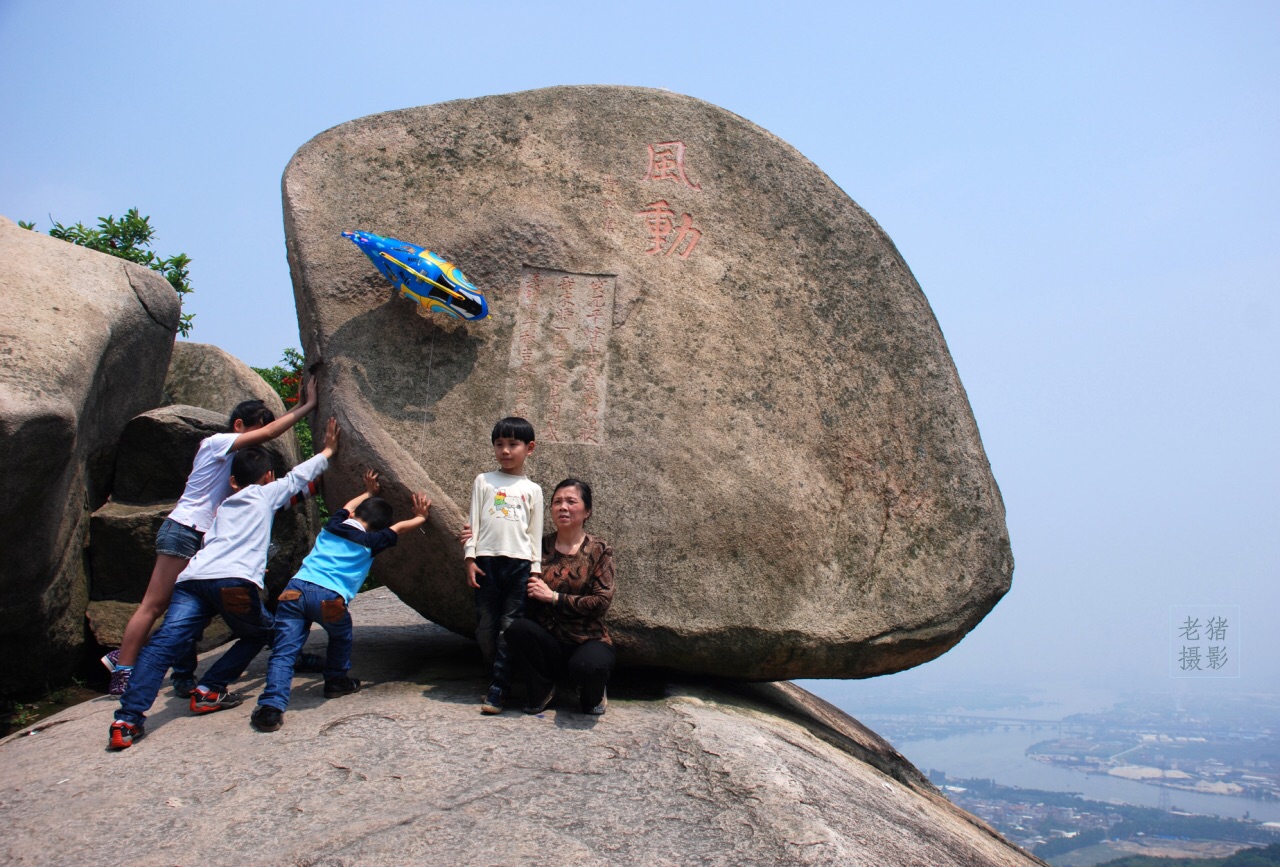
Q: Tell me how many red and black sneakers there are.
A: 2